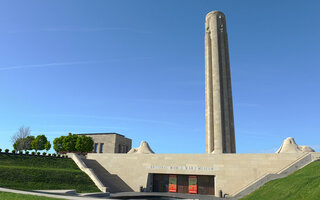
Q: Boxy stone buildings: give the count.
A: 1